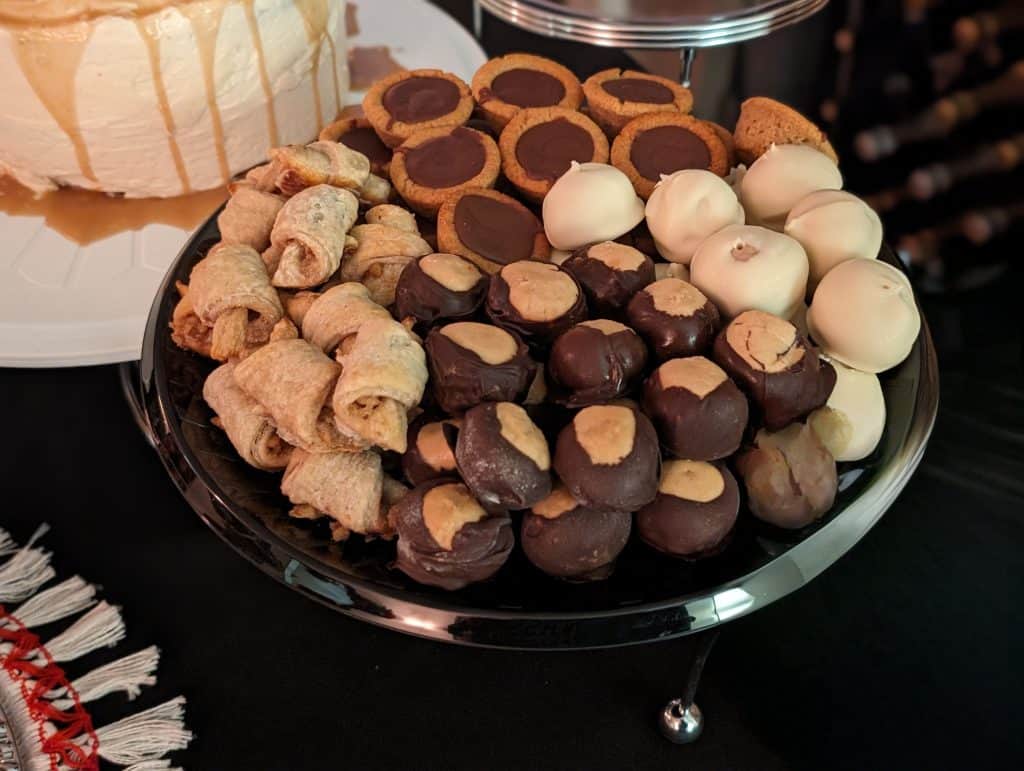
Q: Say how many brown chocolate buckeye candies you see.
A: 14